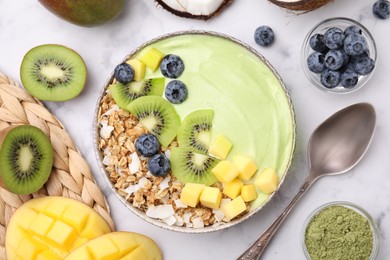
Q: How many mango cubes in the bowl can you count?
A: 11